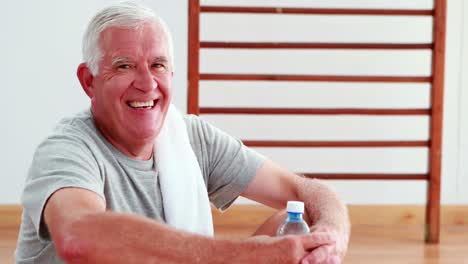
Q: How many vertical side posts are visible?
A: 2